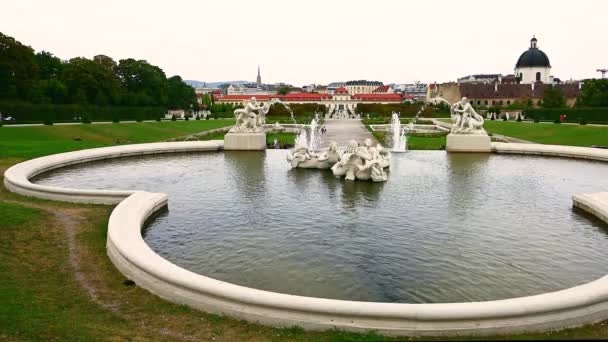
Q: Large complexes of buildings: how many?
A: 2